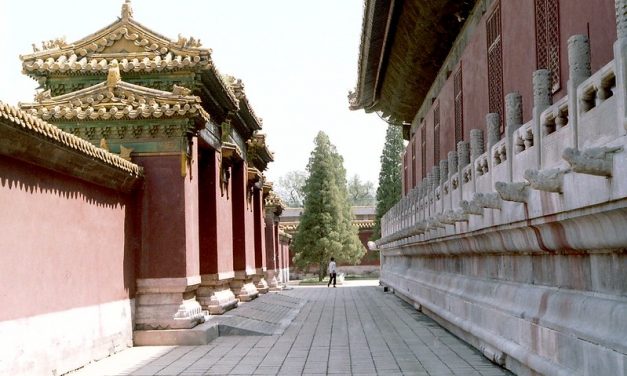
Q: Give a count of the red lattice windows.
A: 7